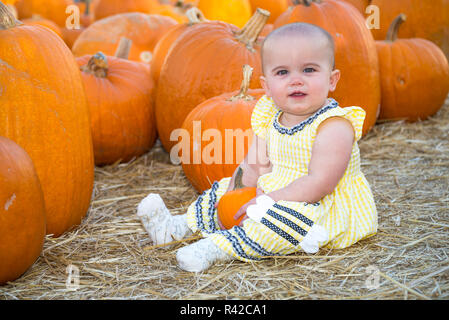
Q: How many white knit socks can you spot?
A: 2